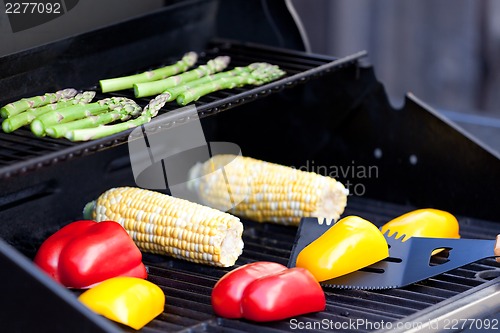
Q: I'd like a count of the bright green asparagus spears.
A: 9